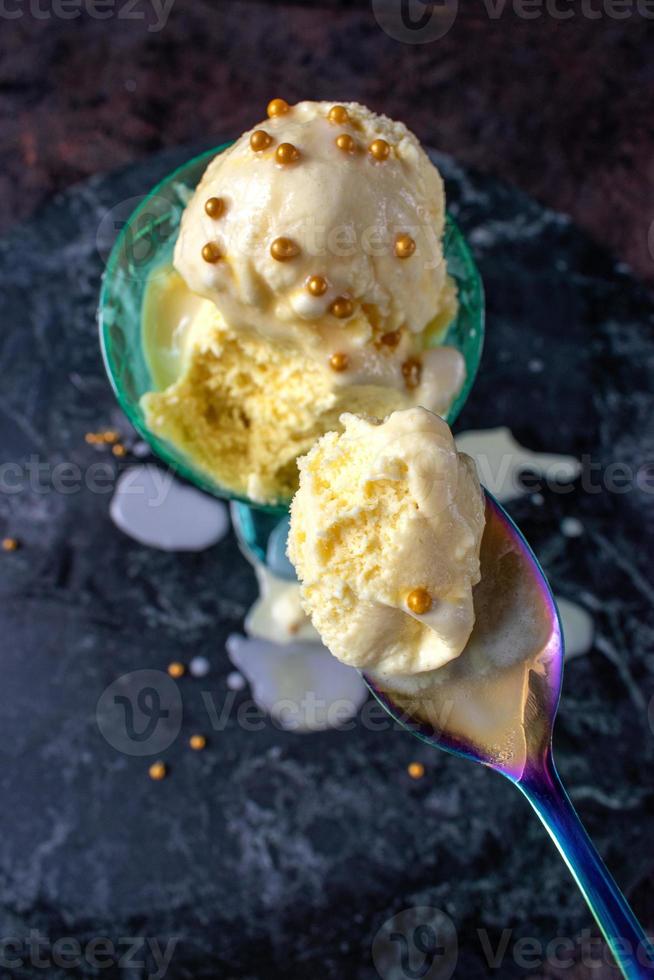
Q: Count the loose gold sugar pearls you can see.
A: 9